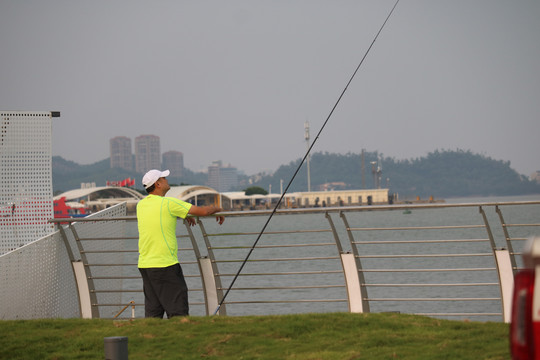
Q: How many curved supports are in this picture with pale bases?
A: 4